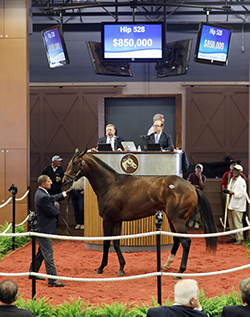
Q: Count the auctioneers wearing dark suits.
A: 2